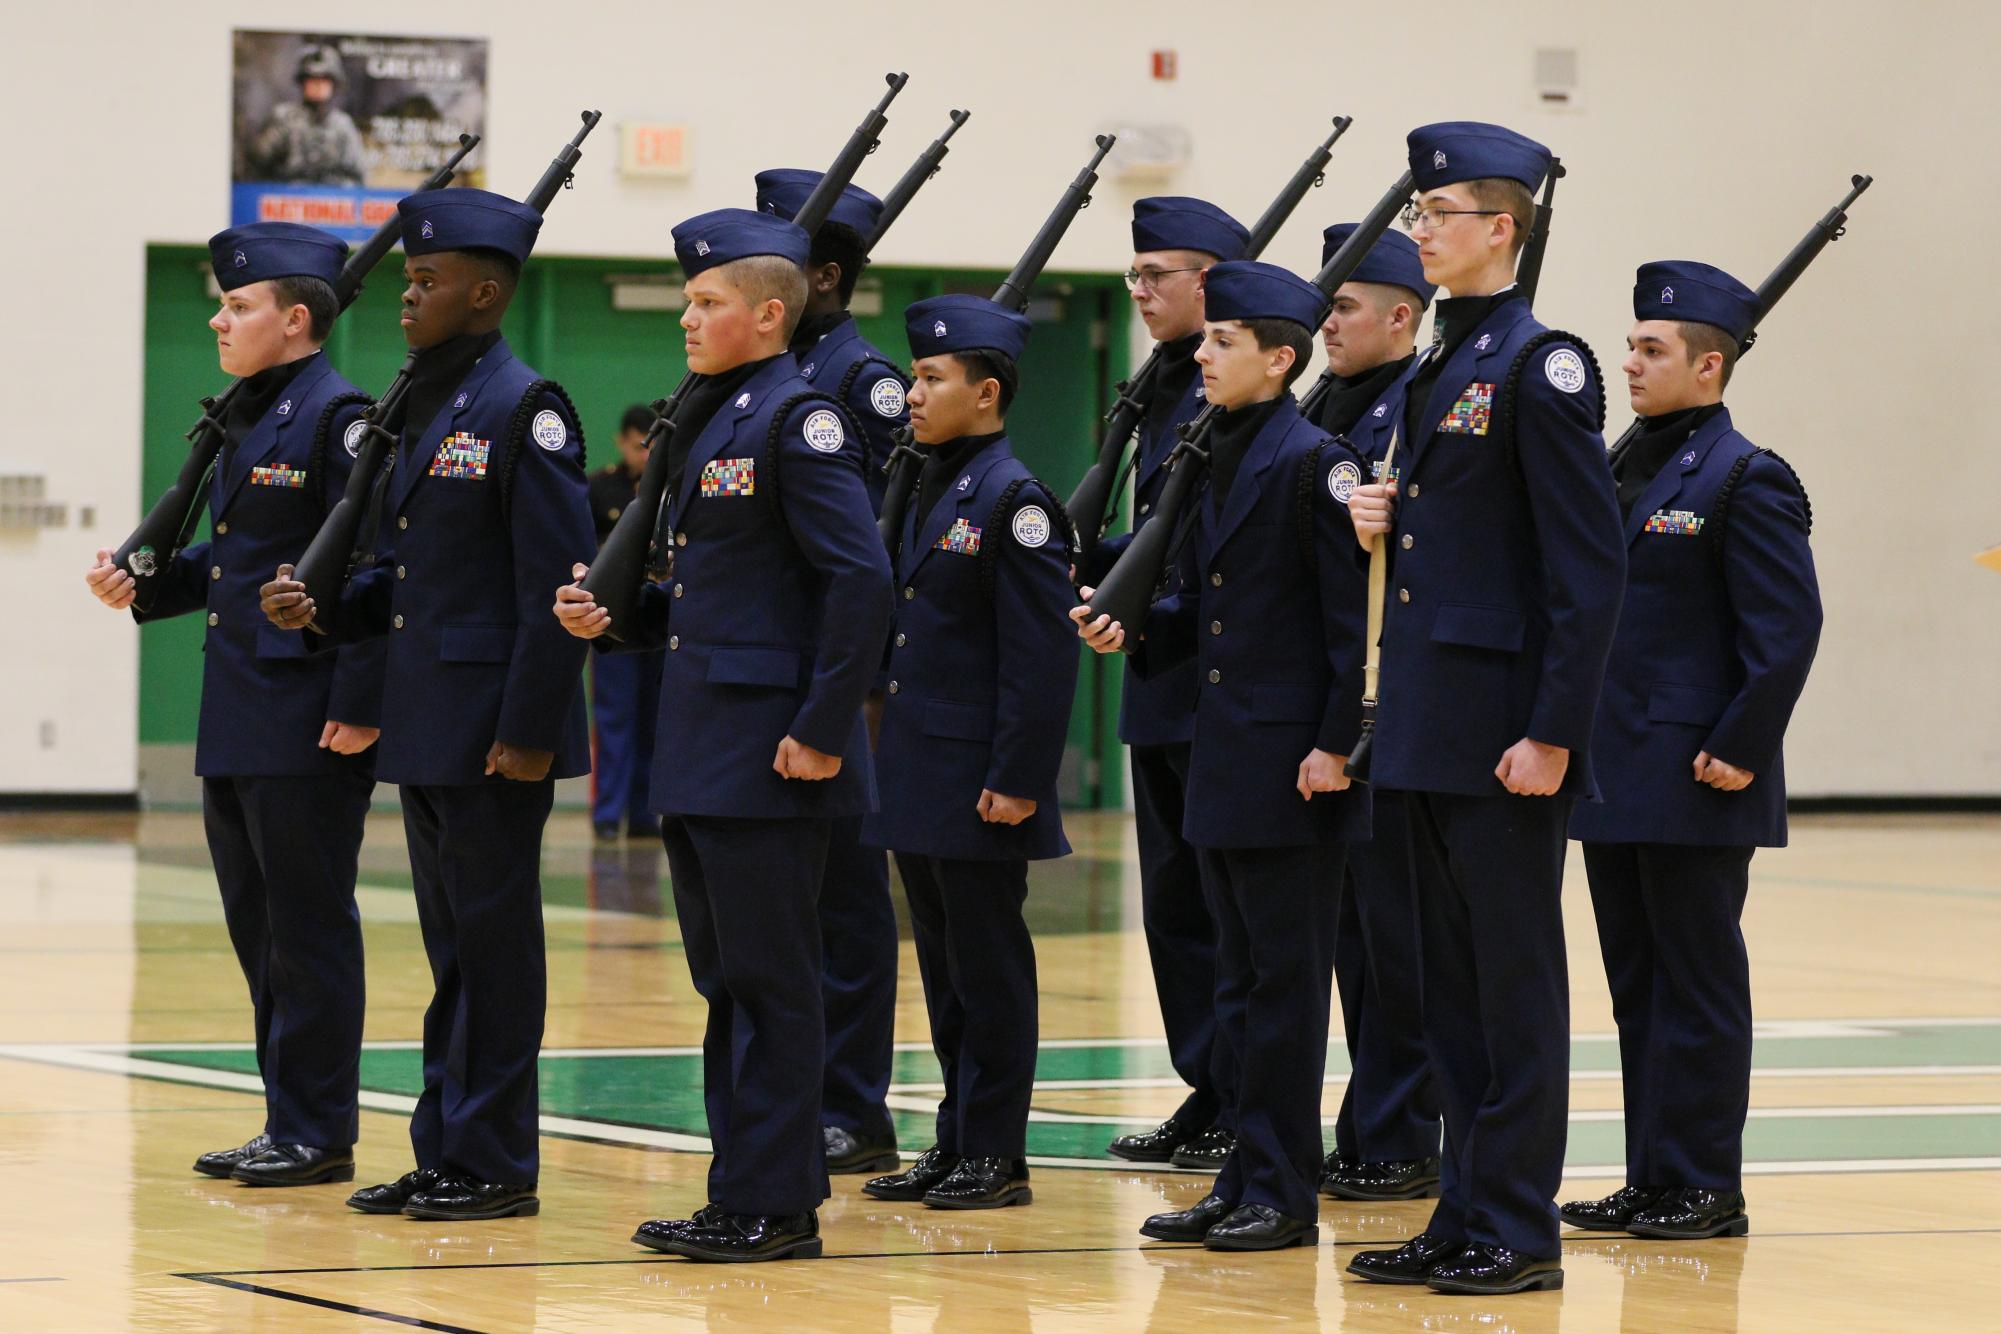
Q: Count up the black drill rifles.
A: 10